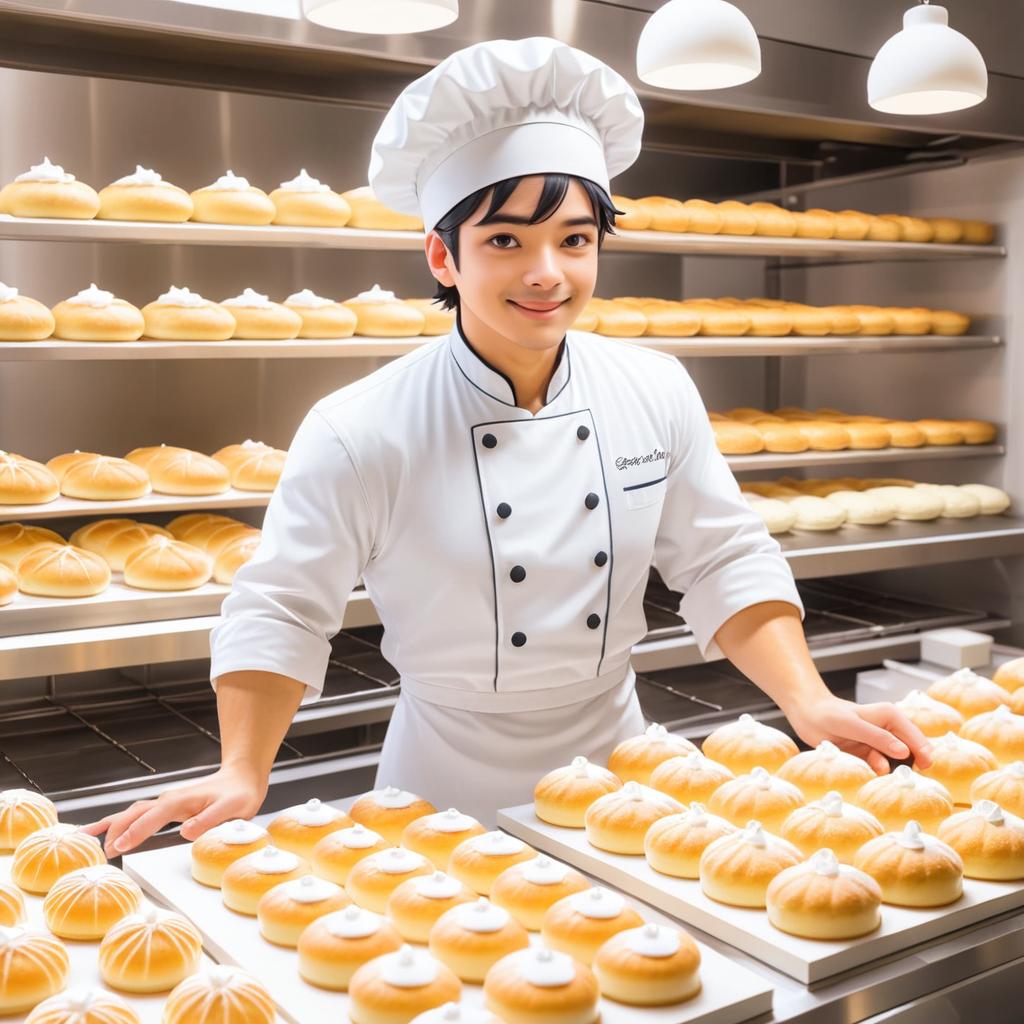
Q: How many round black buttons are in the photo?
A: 8